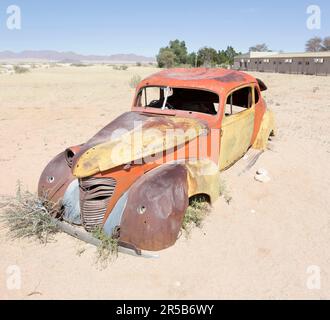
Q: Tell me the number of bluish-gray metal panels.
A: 2